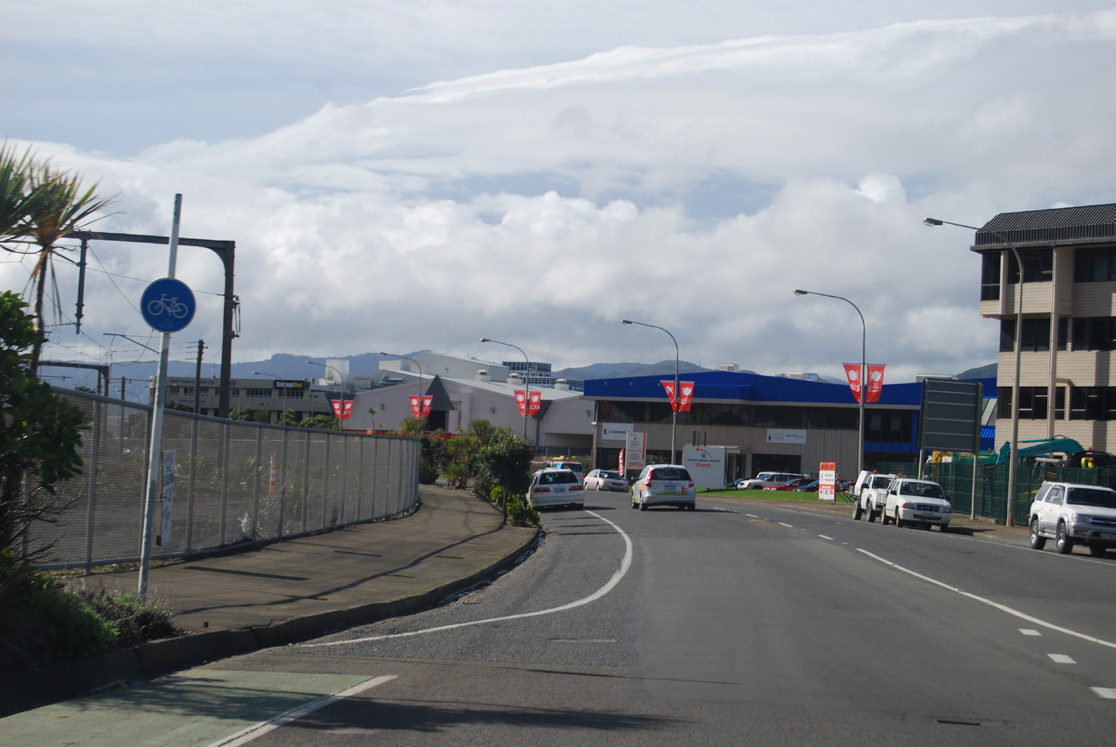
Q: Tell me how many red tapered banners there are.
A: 10